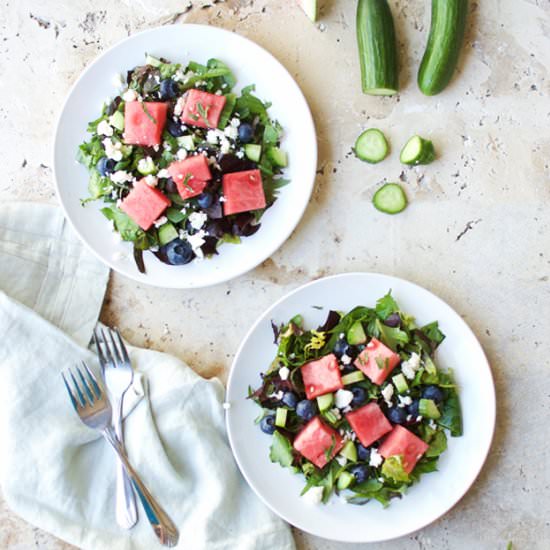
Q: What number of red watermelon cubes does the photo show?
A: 10